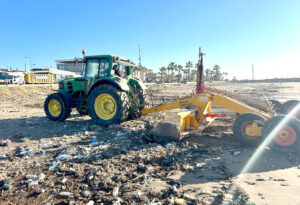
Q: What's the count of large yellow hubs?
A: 2